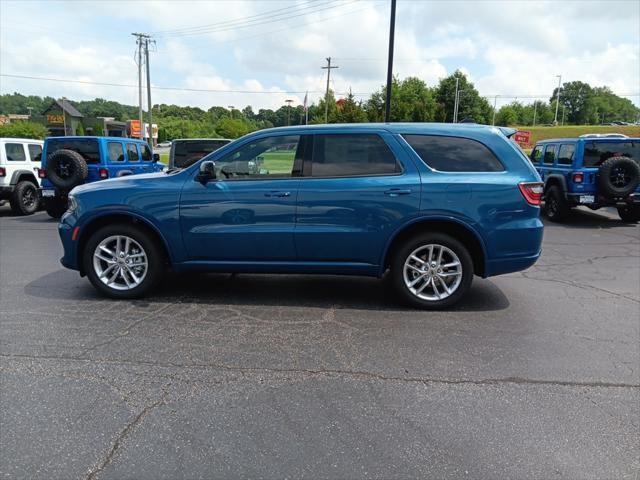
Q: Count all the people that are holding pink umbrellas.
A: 0